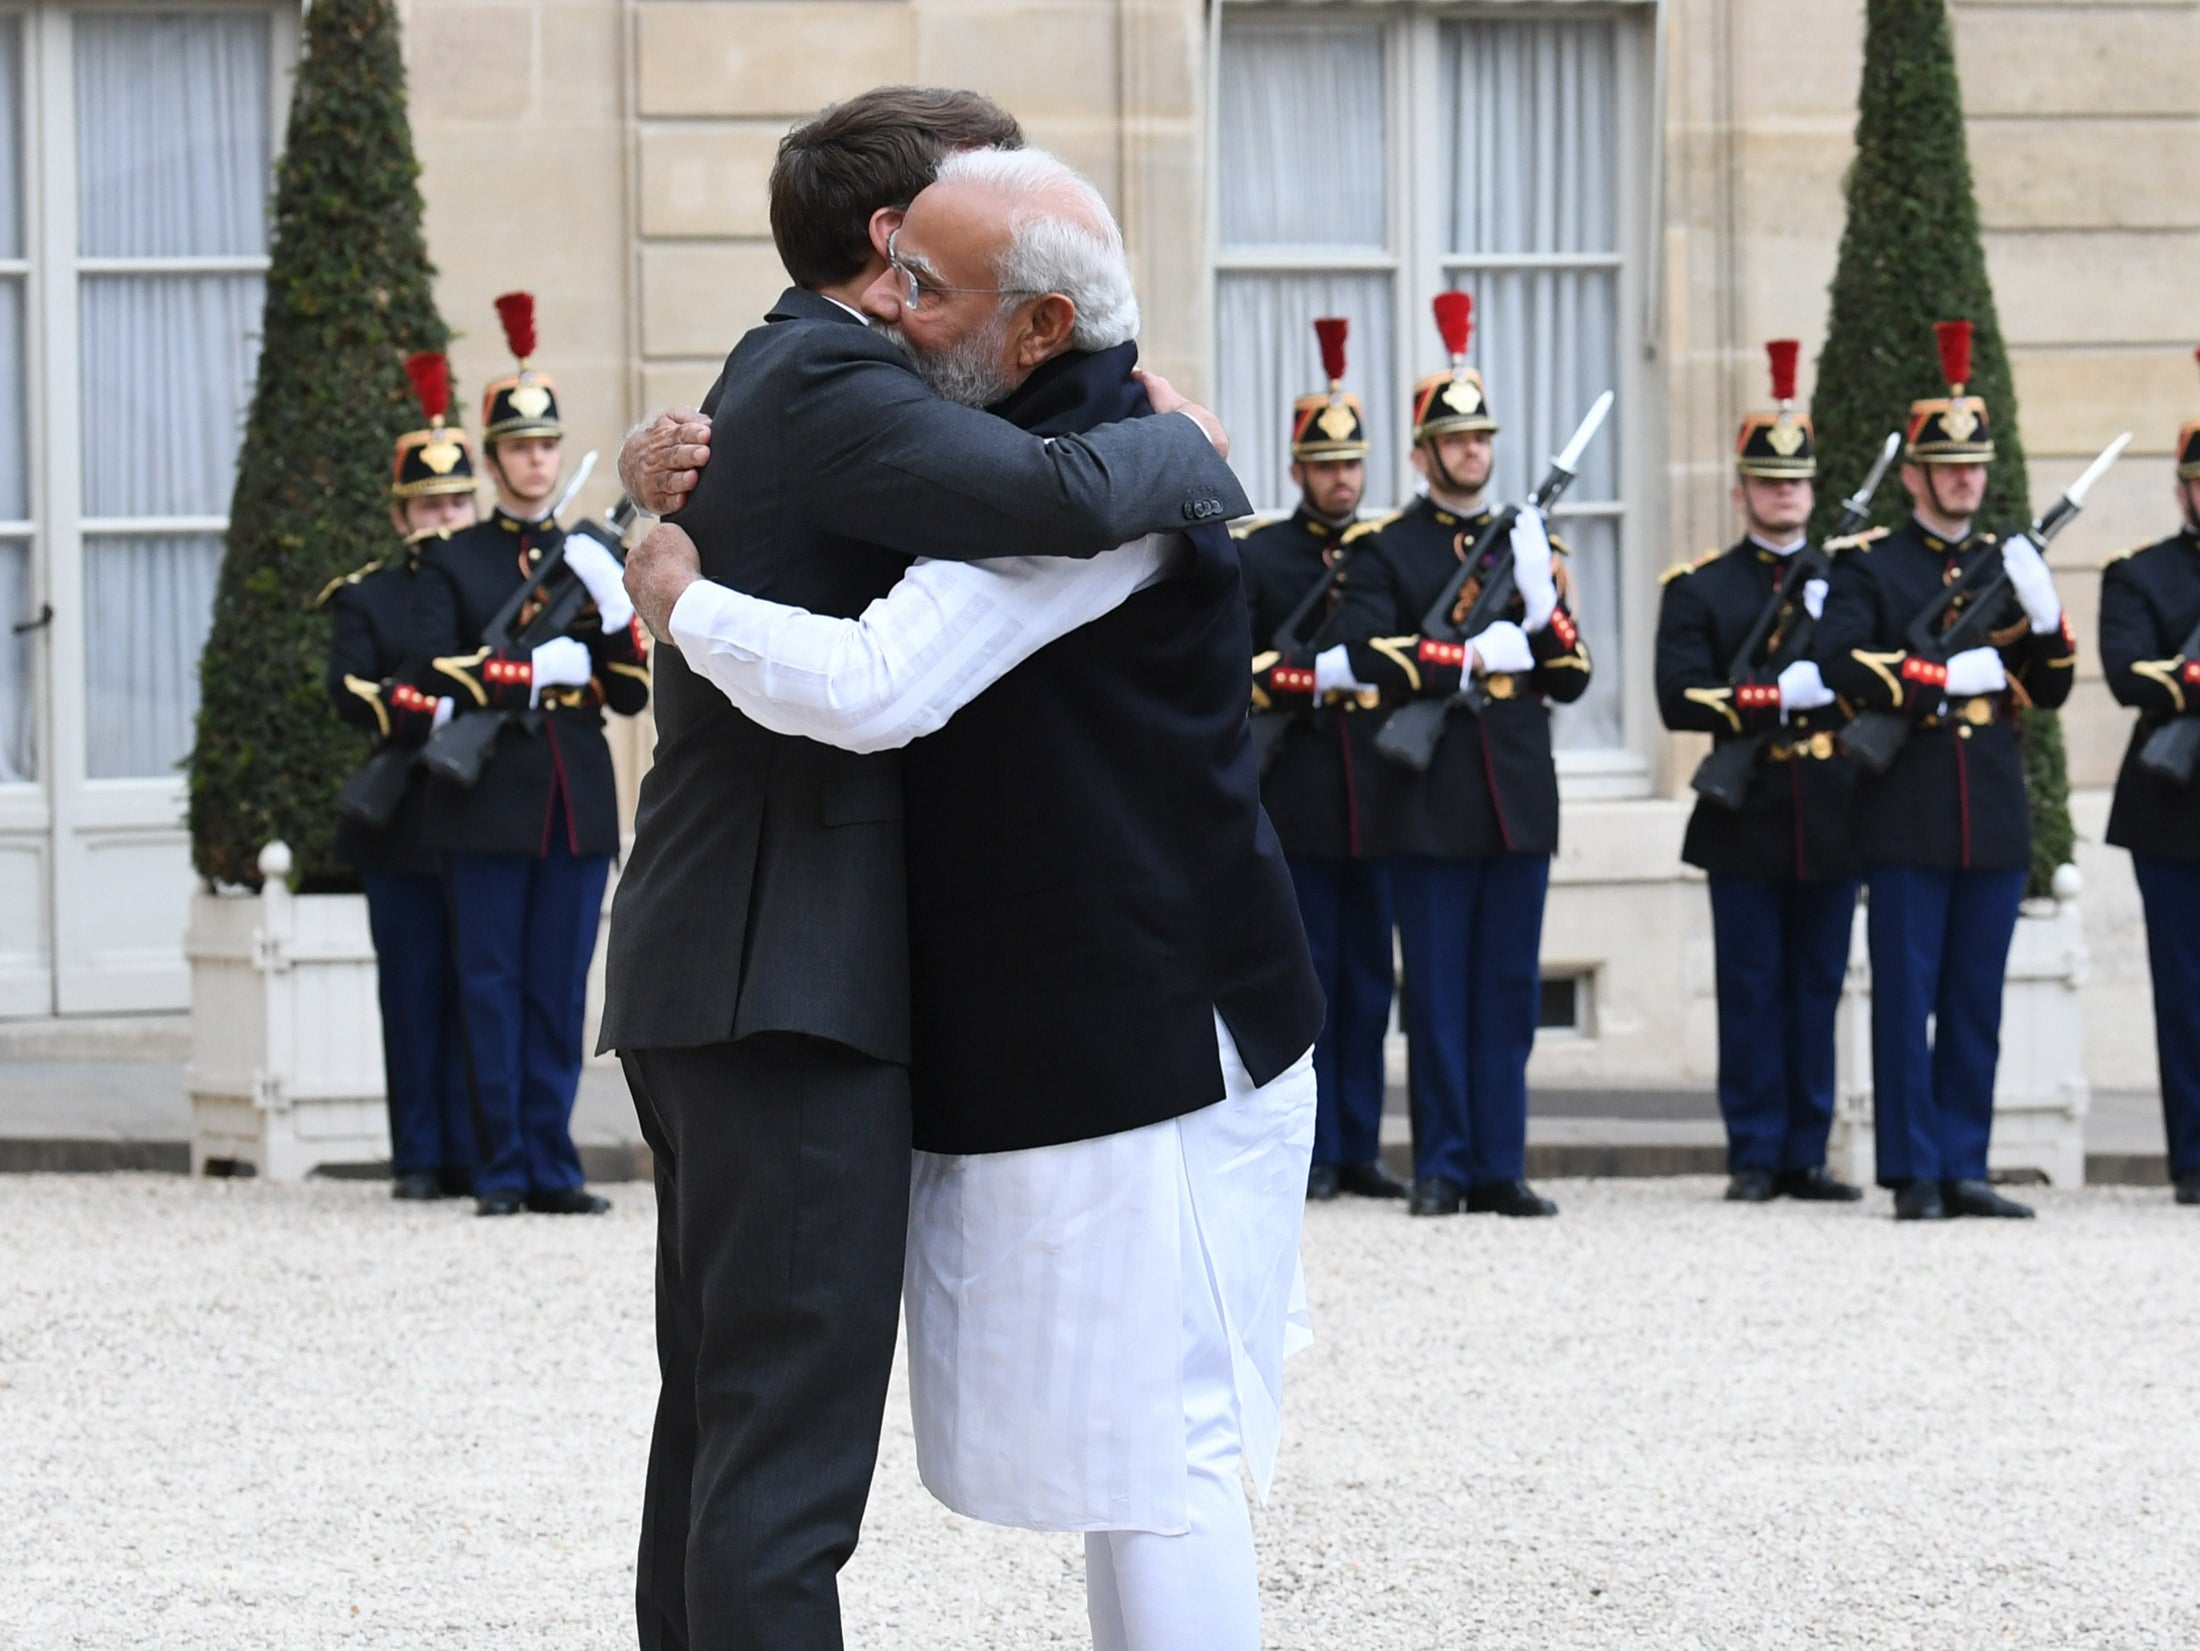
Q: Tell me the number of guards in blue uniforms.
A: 7